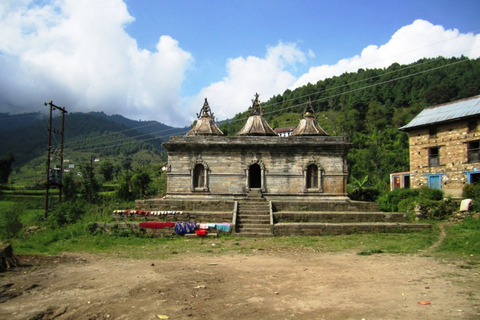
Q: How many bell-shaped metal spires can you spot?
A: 3